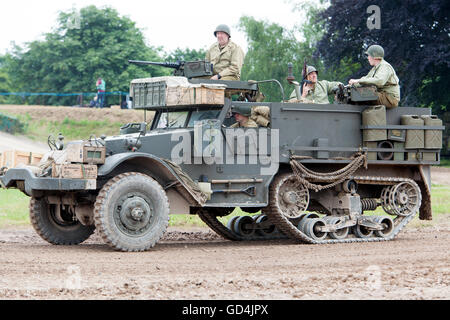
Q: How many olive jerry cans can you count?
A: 3